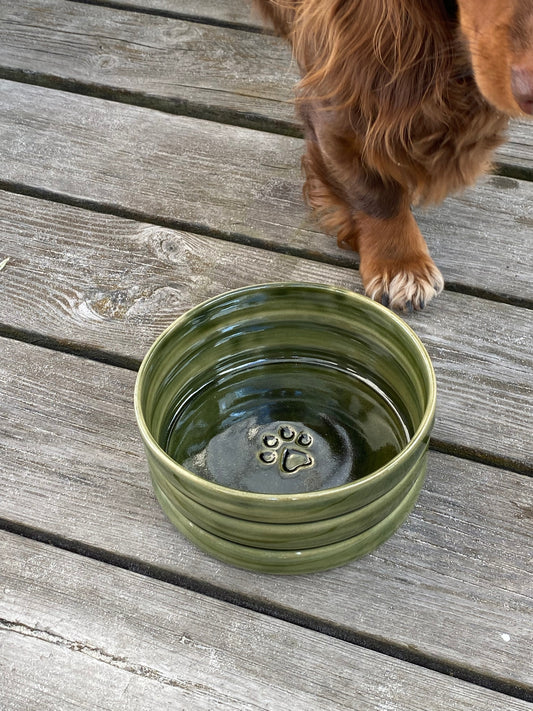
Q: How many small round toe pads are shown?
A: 4